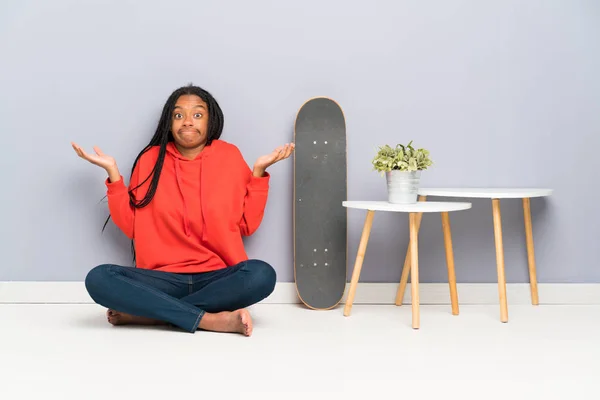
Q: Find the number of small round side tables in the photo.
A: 2